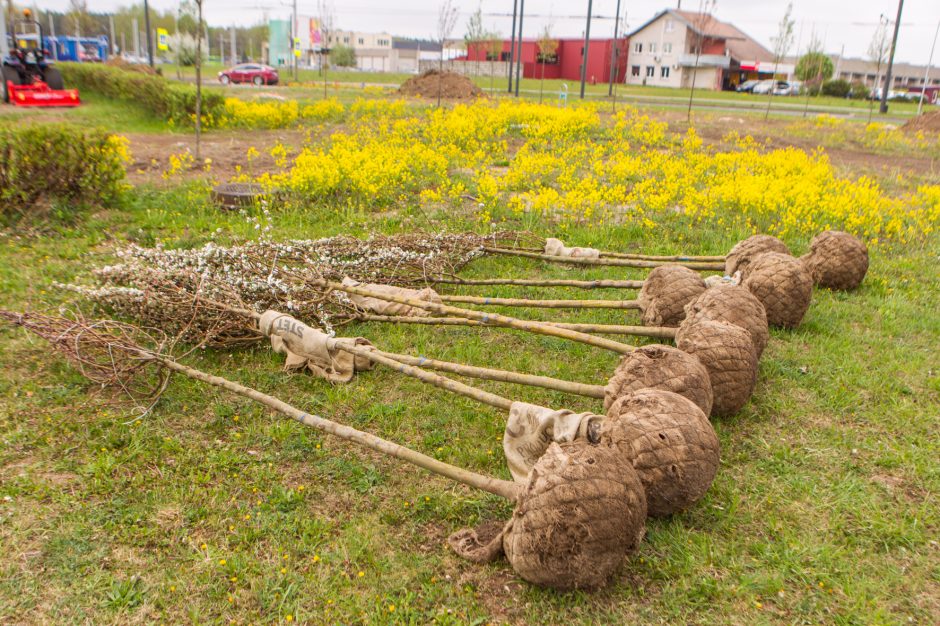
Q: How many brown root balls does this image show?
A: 9